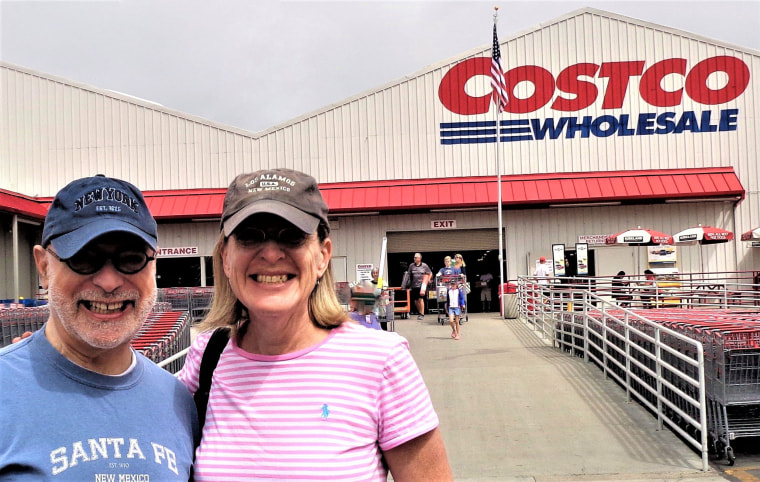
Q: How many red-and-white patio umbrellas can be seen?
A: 3